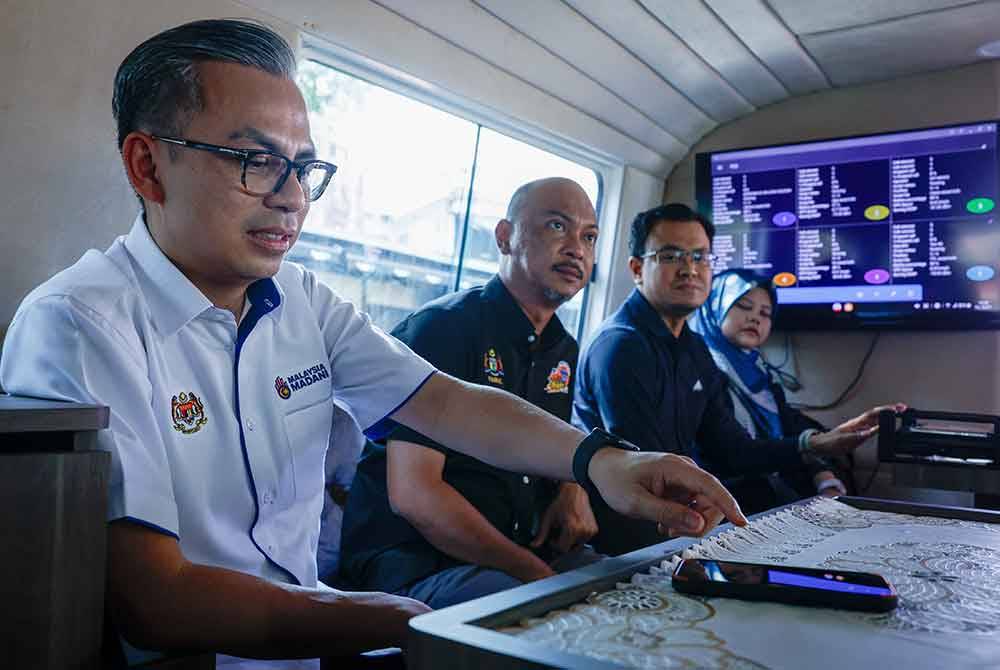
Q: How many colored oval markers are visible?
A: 6